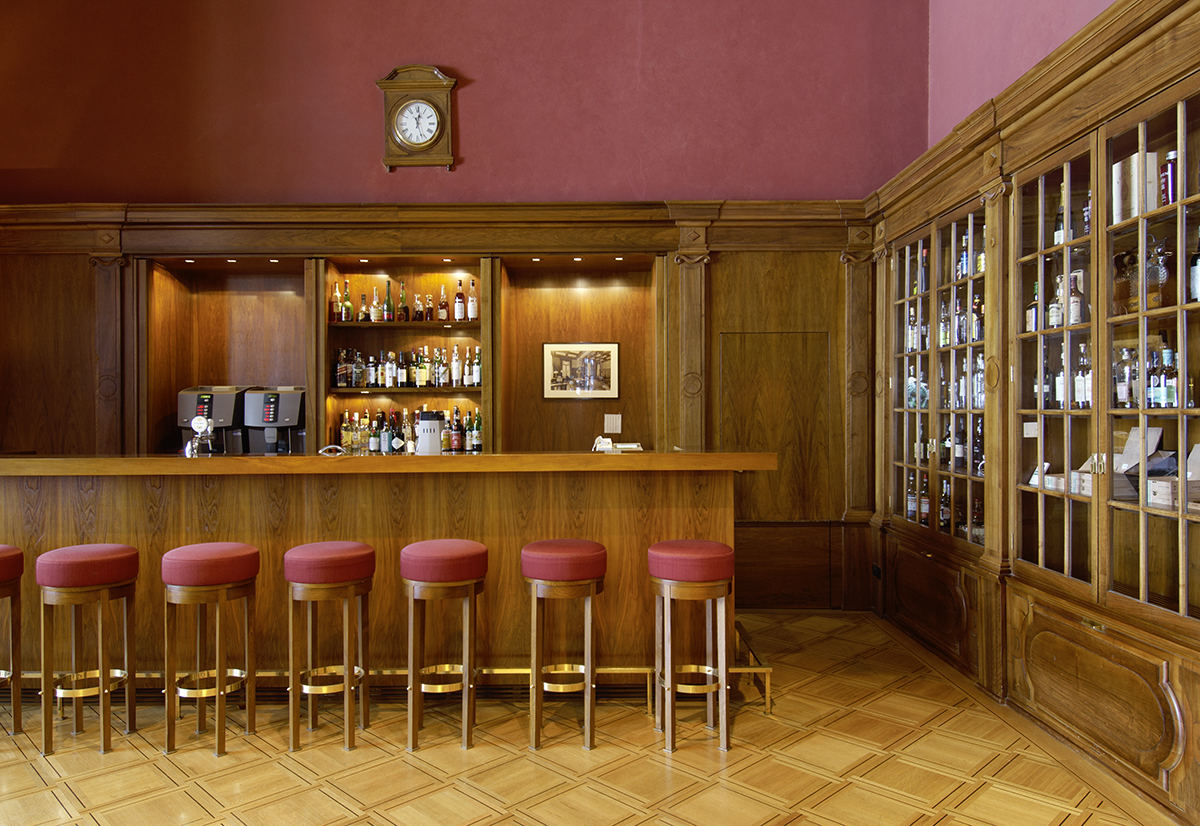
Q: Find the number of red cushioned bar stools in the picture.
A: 7